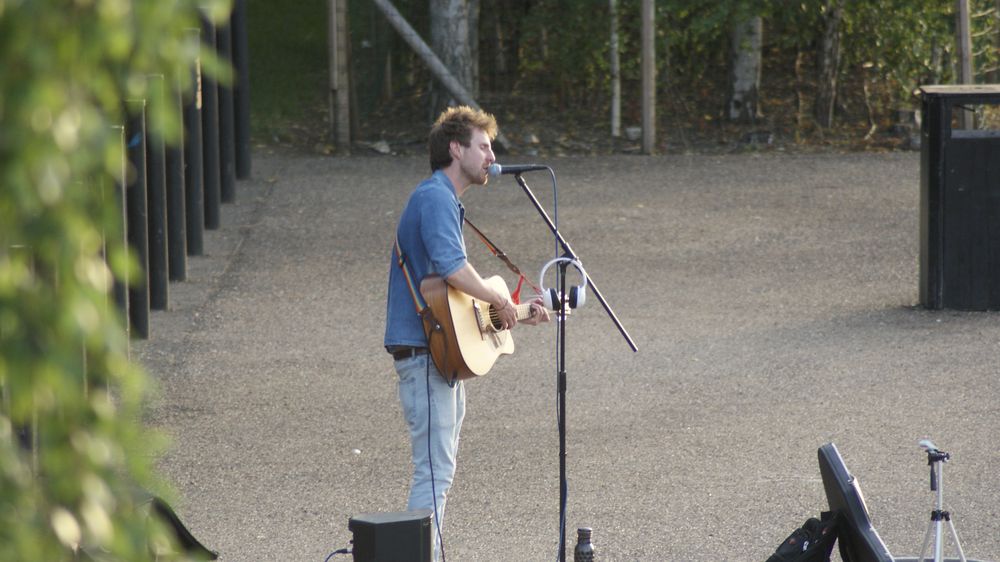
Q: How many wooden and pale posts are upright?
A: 4